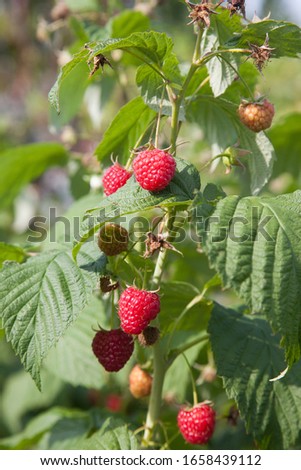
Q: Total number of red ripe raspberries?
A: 5